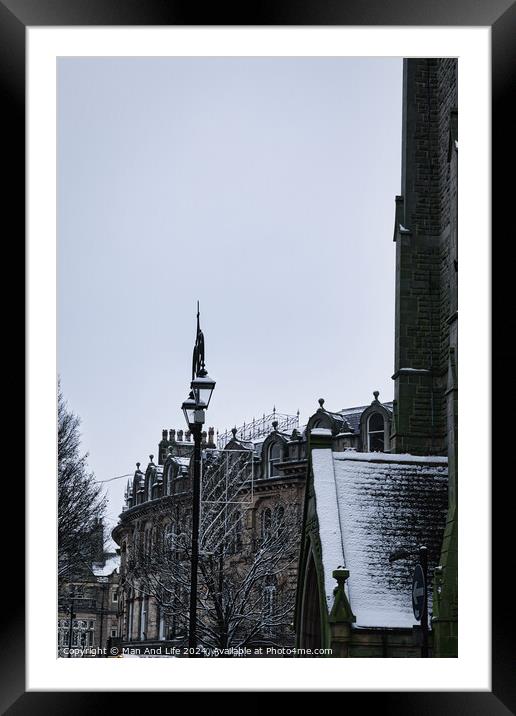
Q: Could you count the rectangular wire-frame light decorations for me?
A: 1